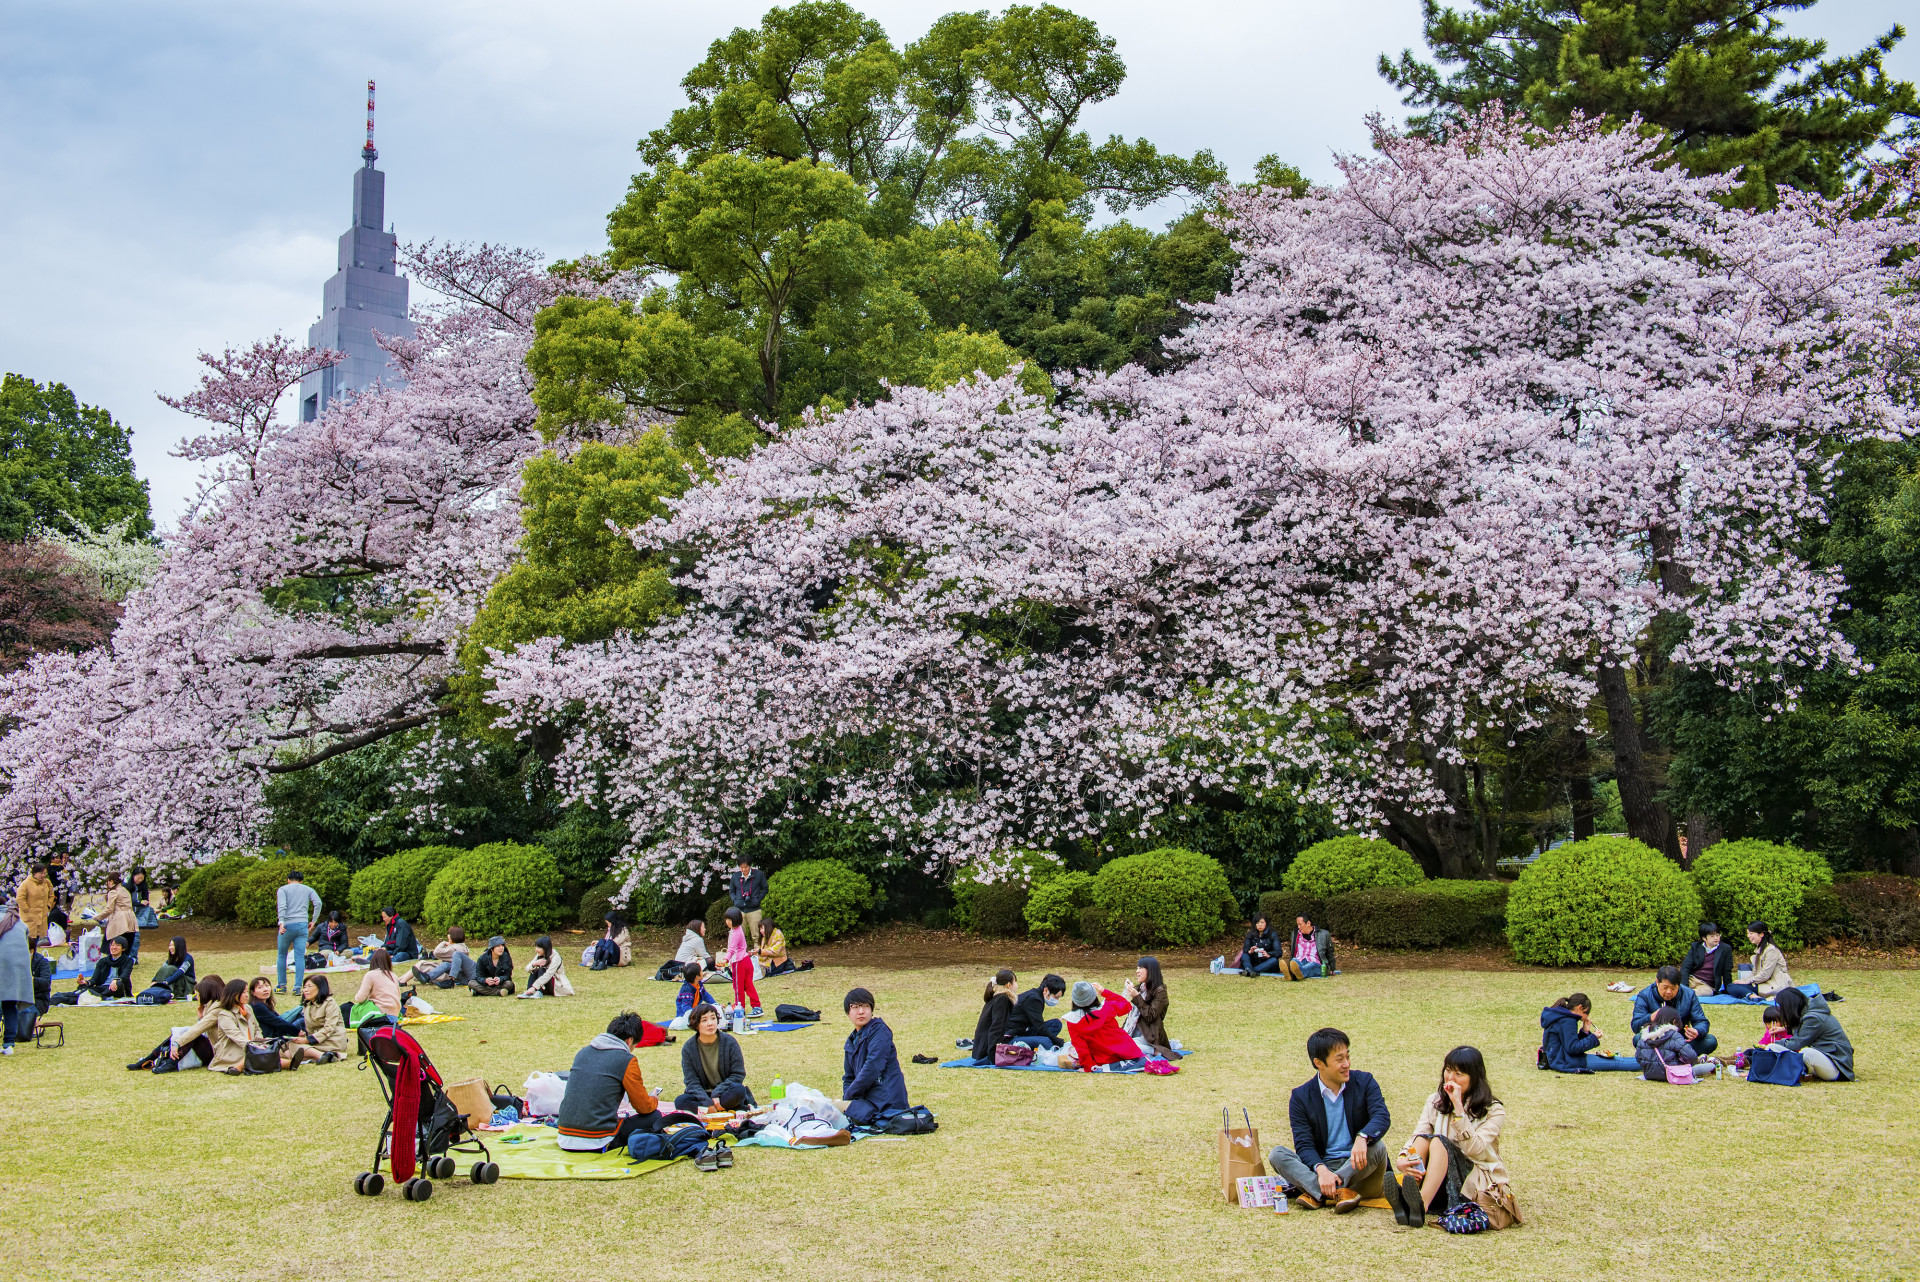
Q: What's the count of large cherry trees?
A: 2